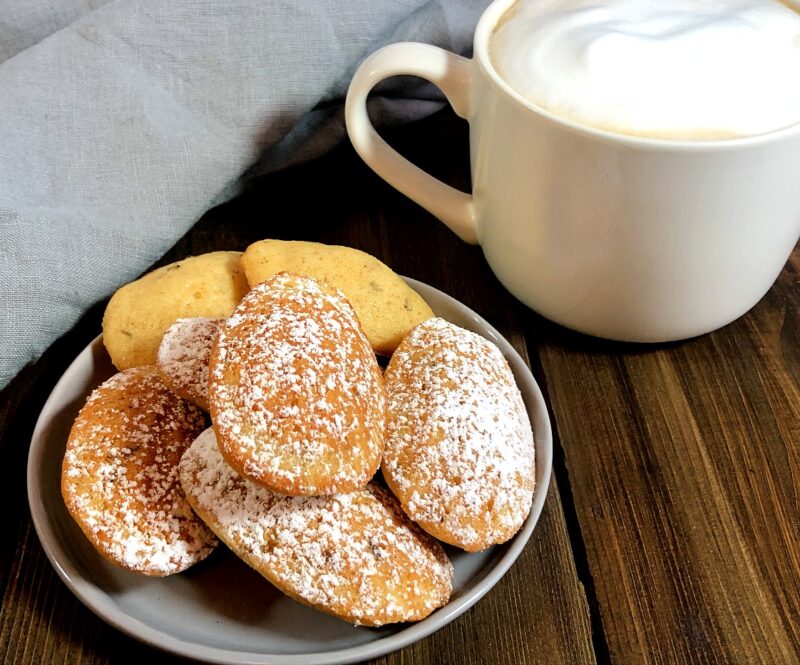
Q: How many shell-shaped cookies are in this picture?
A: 7